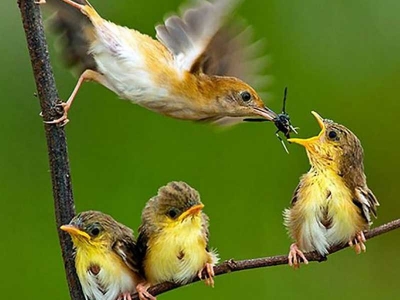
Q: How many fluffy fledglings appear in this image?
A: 3